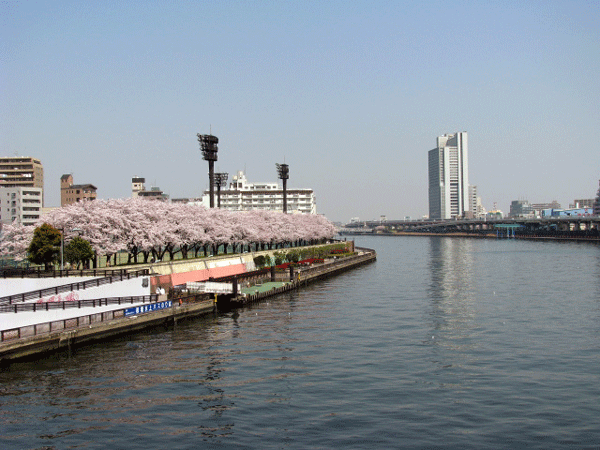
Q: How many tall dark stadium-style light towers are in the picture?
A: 3